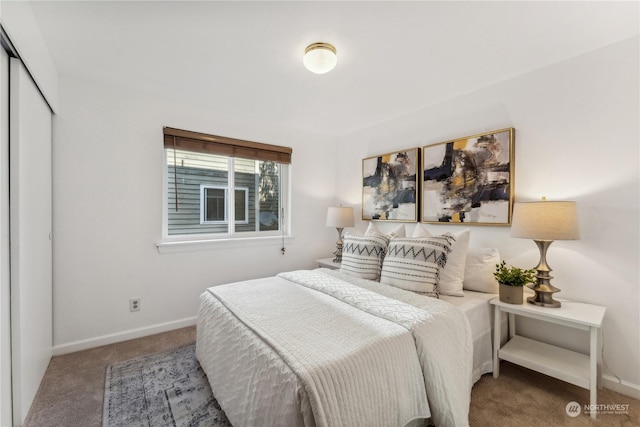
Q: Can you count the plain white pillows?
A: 3